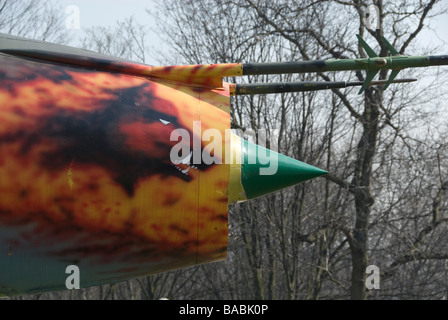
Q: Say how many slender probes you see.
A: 2